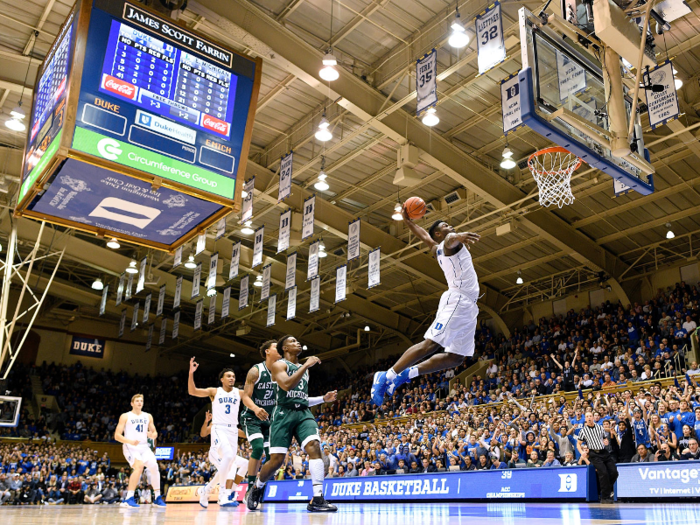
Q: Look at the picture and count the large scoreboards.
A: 1